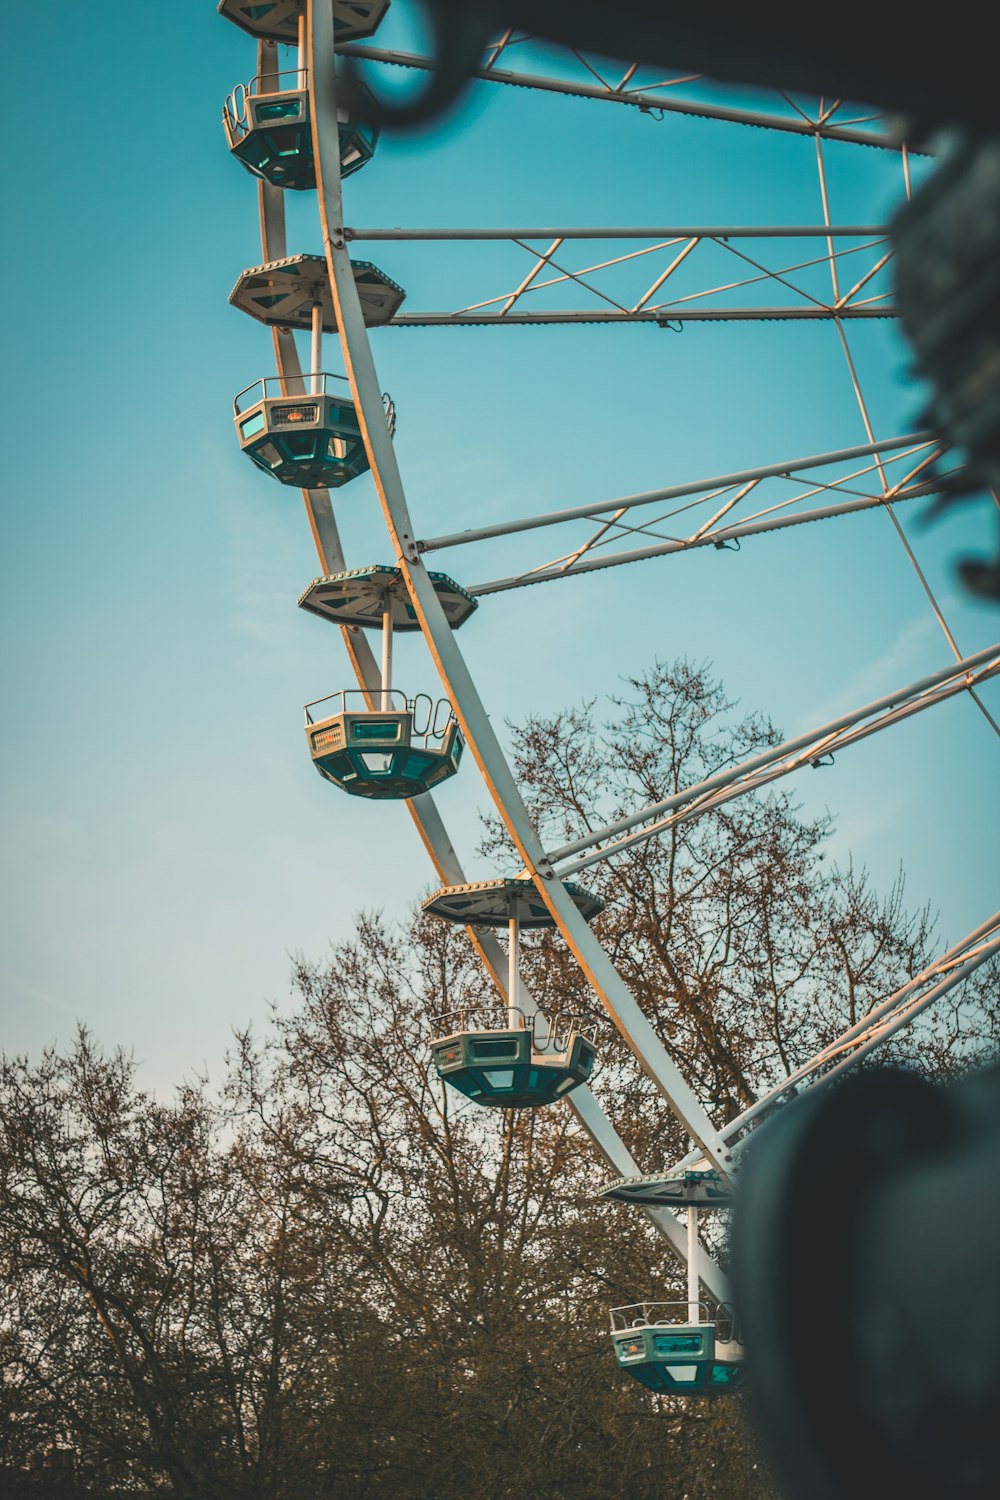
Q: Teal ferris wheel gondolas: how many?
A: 5